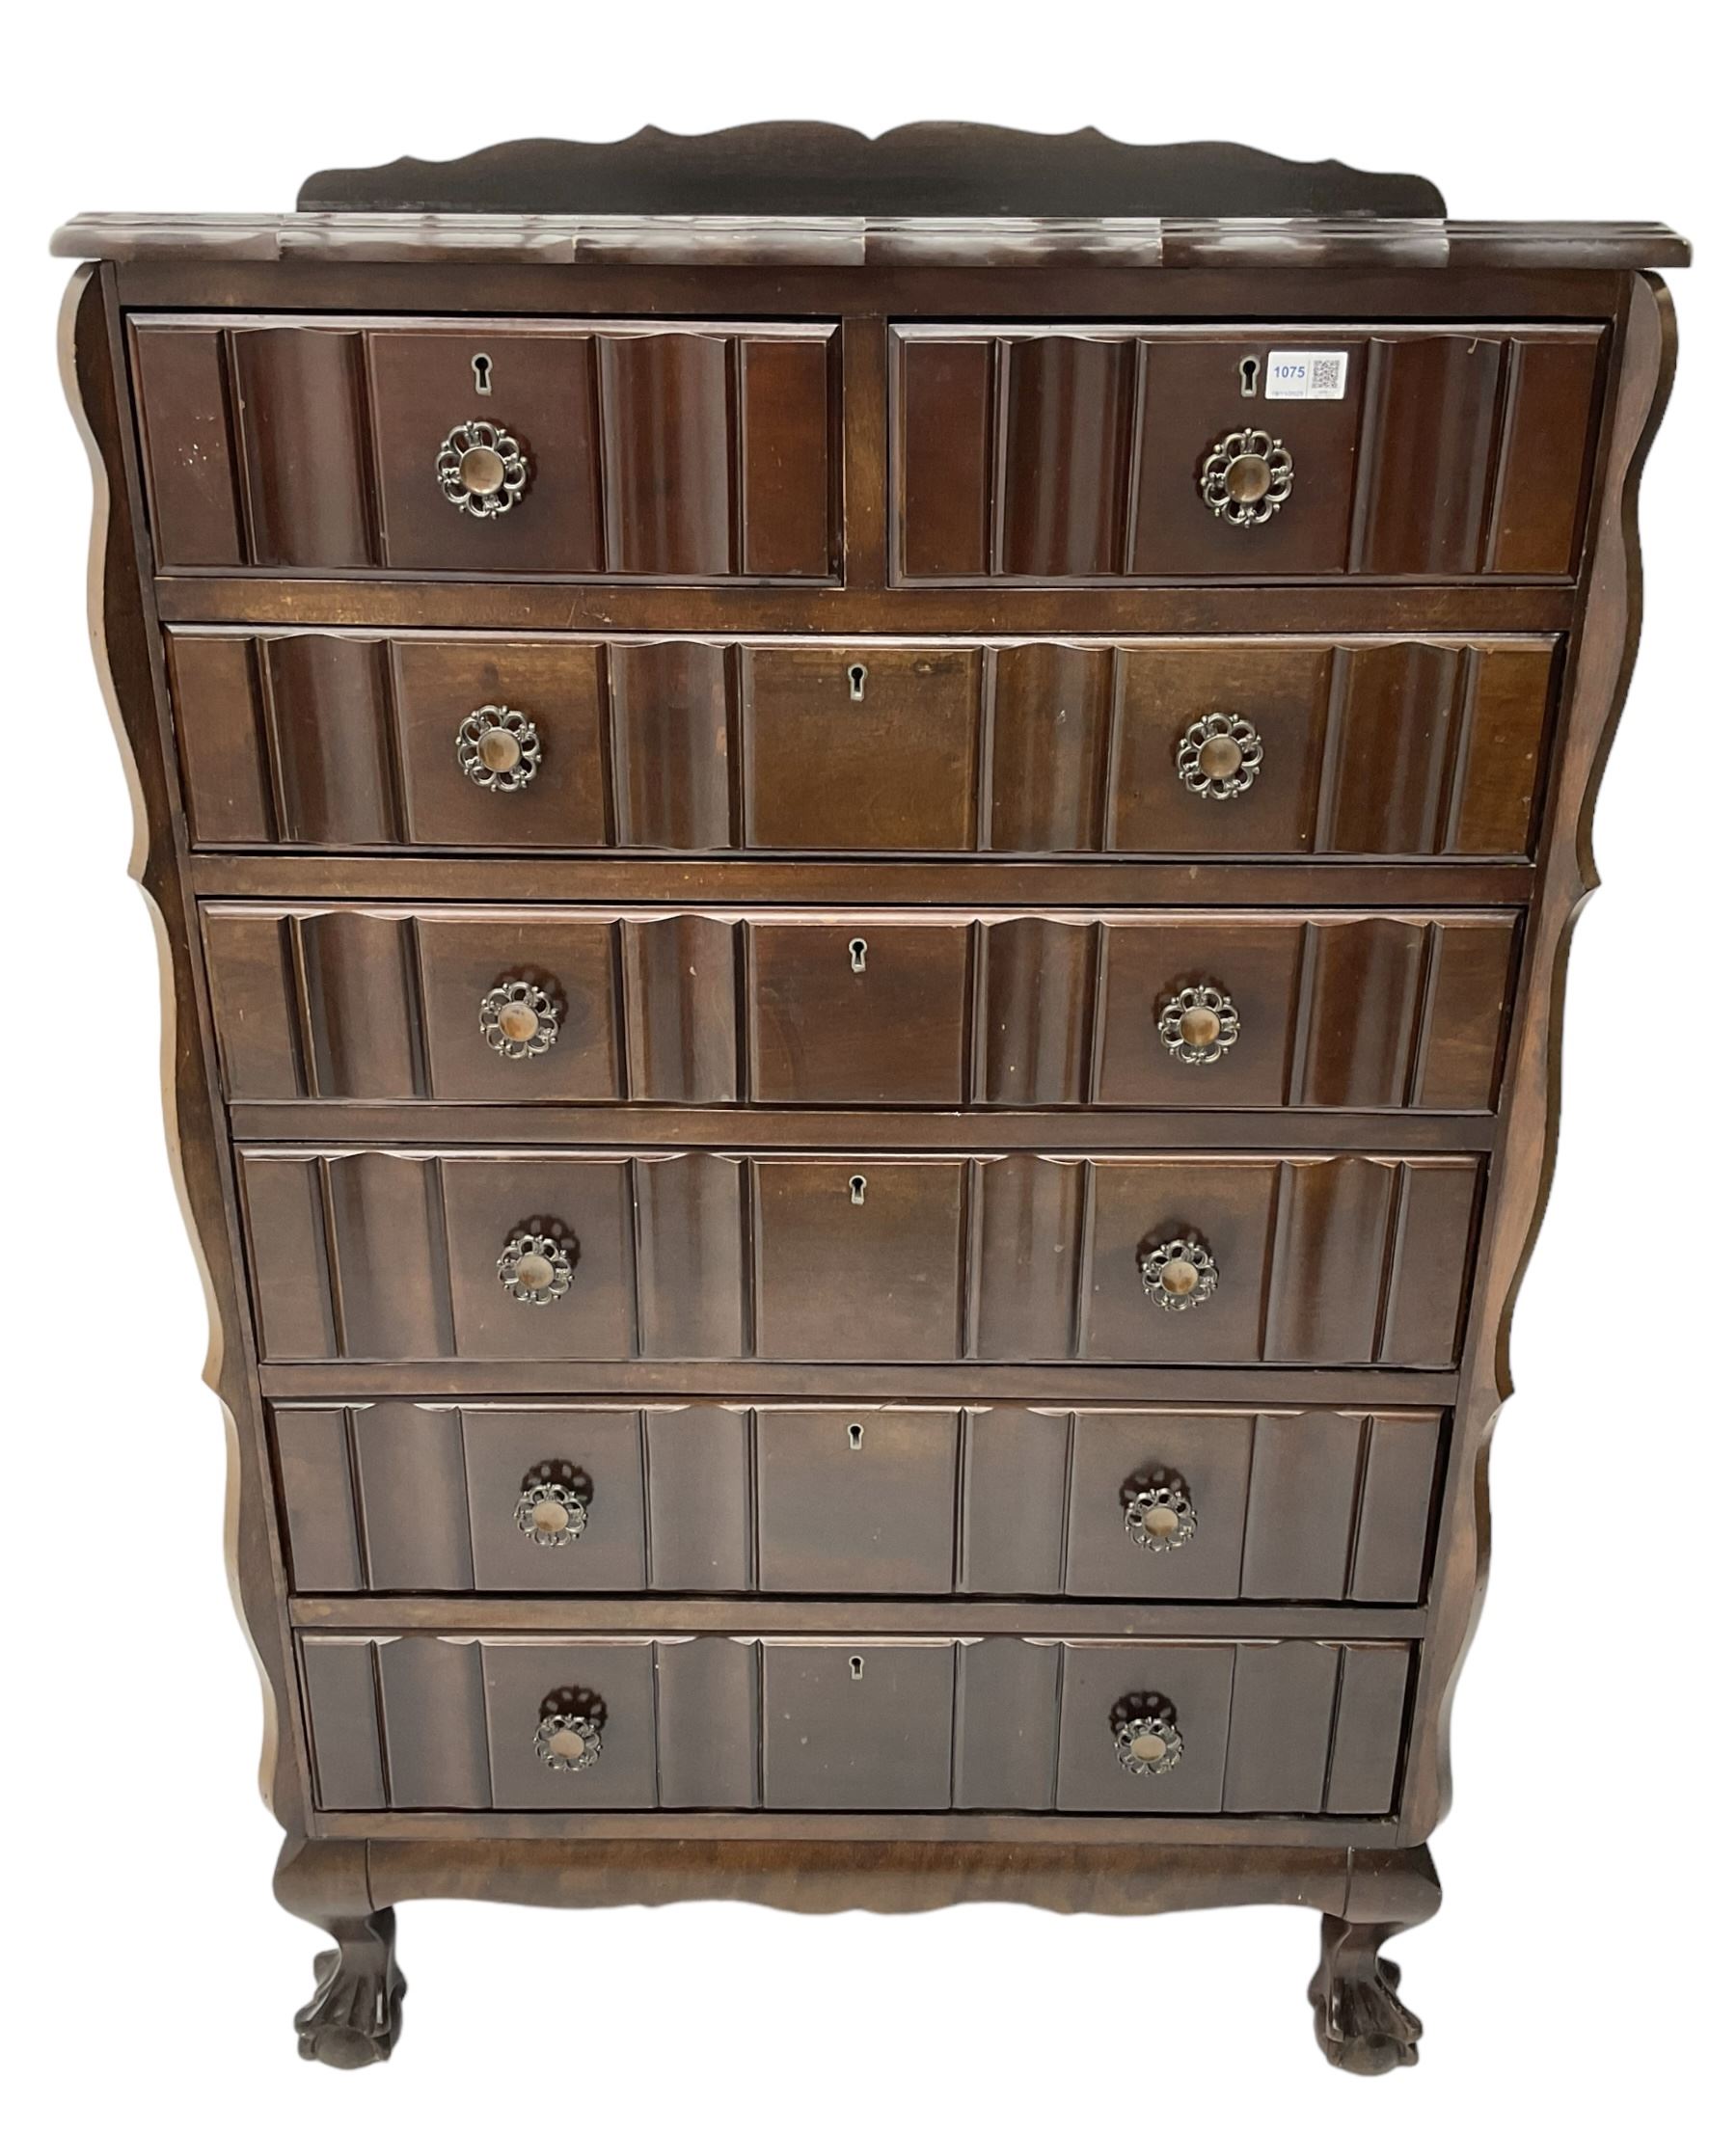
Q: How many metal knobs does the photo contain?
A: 12